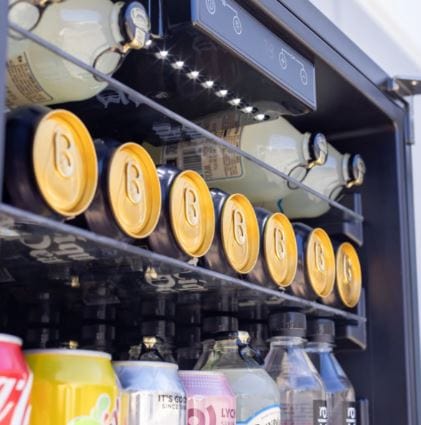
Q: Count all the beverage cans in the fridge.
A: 11